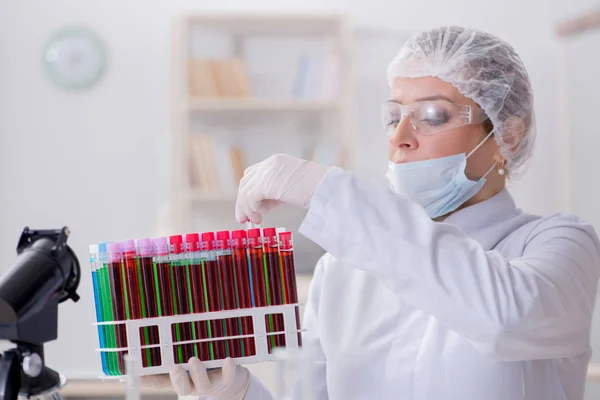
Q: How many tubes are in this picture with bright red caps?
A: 8